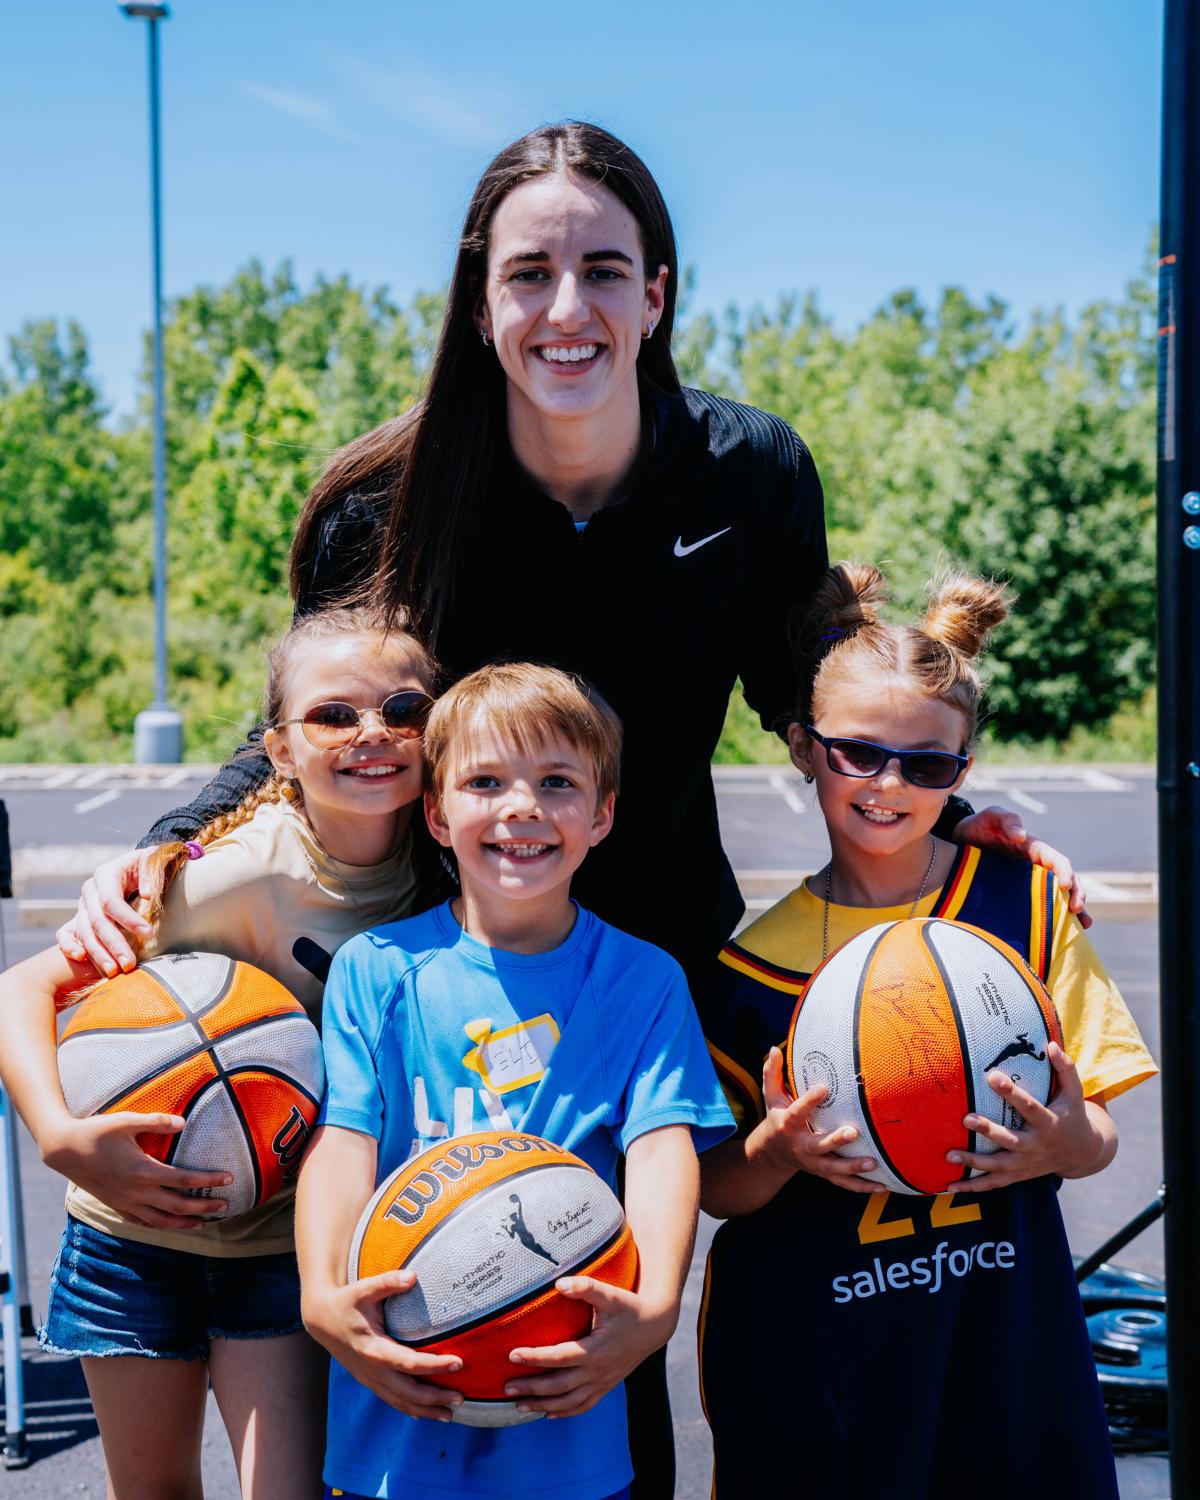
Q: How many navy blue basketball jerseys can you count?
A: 1